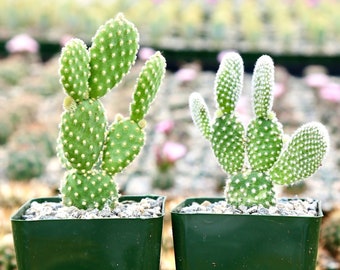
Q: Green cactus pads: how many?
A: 13